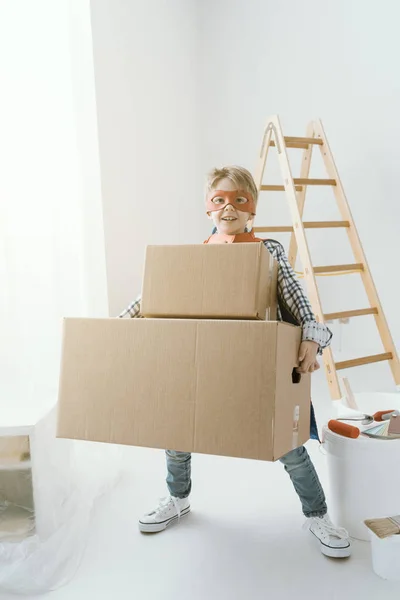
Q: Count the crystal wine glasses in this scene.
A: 0